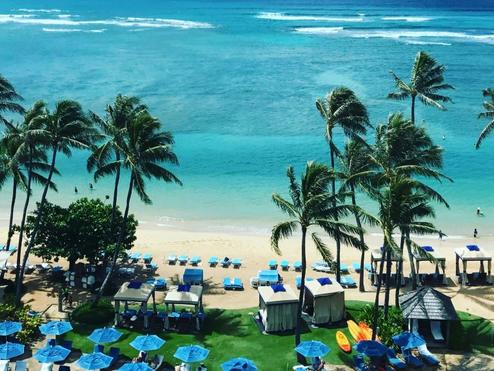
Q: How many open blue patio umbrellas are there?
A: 13